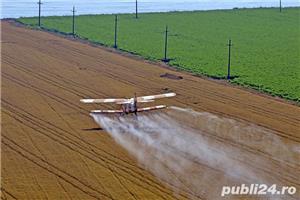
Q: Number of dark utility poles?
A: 7